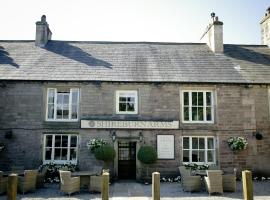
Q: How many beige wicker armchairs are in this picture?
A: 7